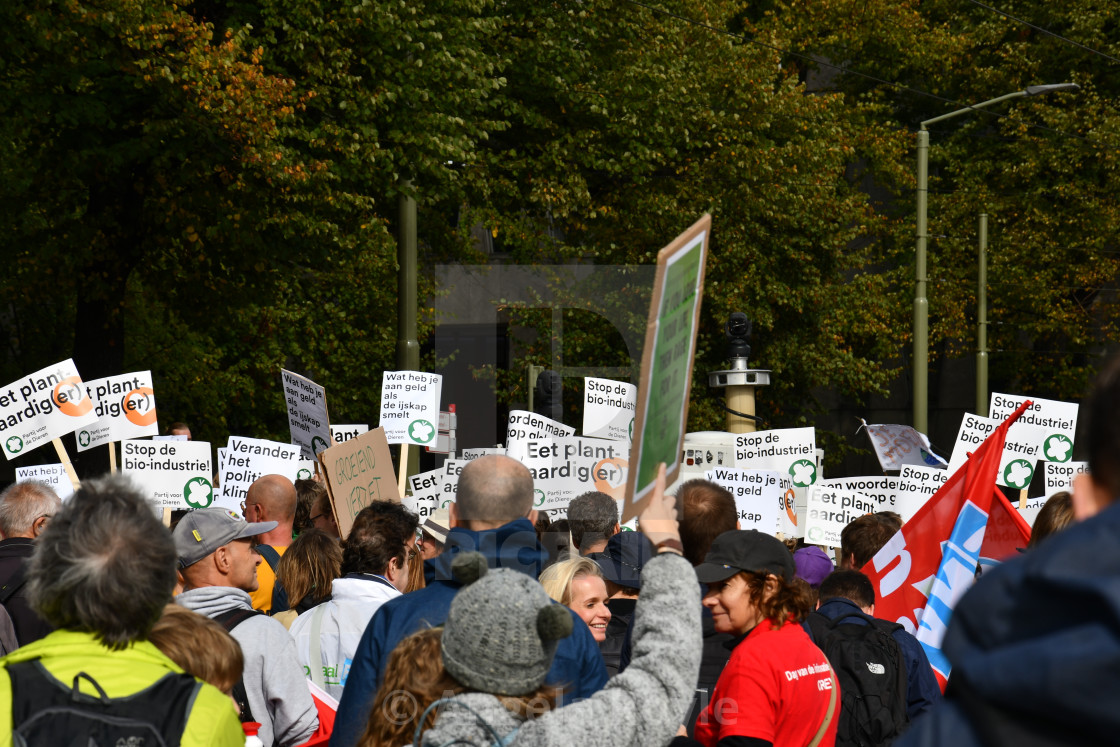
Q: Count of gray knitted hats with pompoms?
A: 1